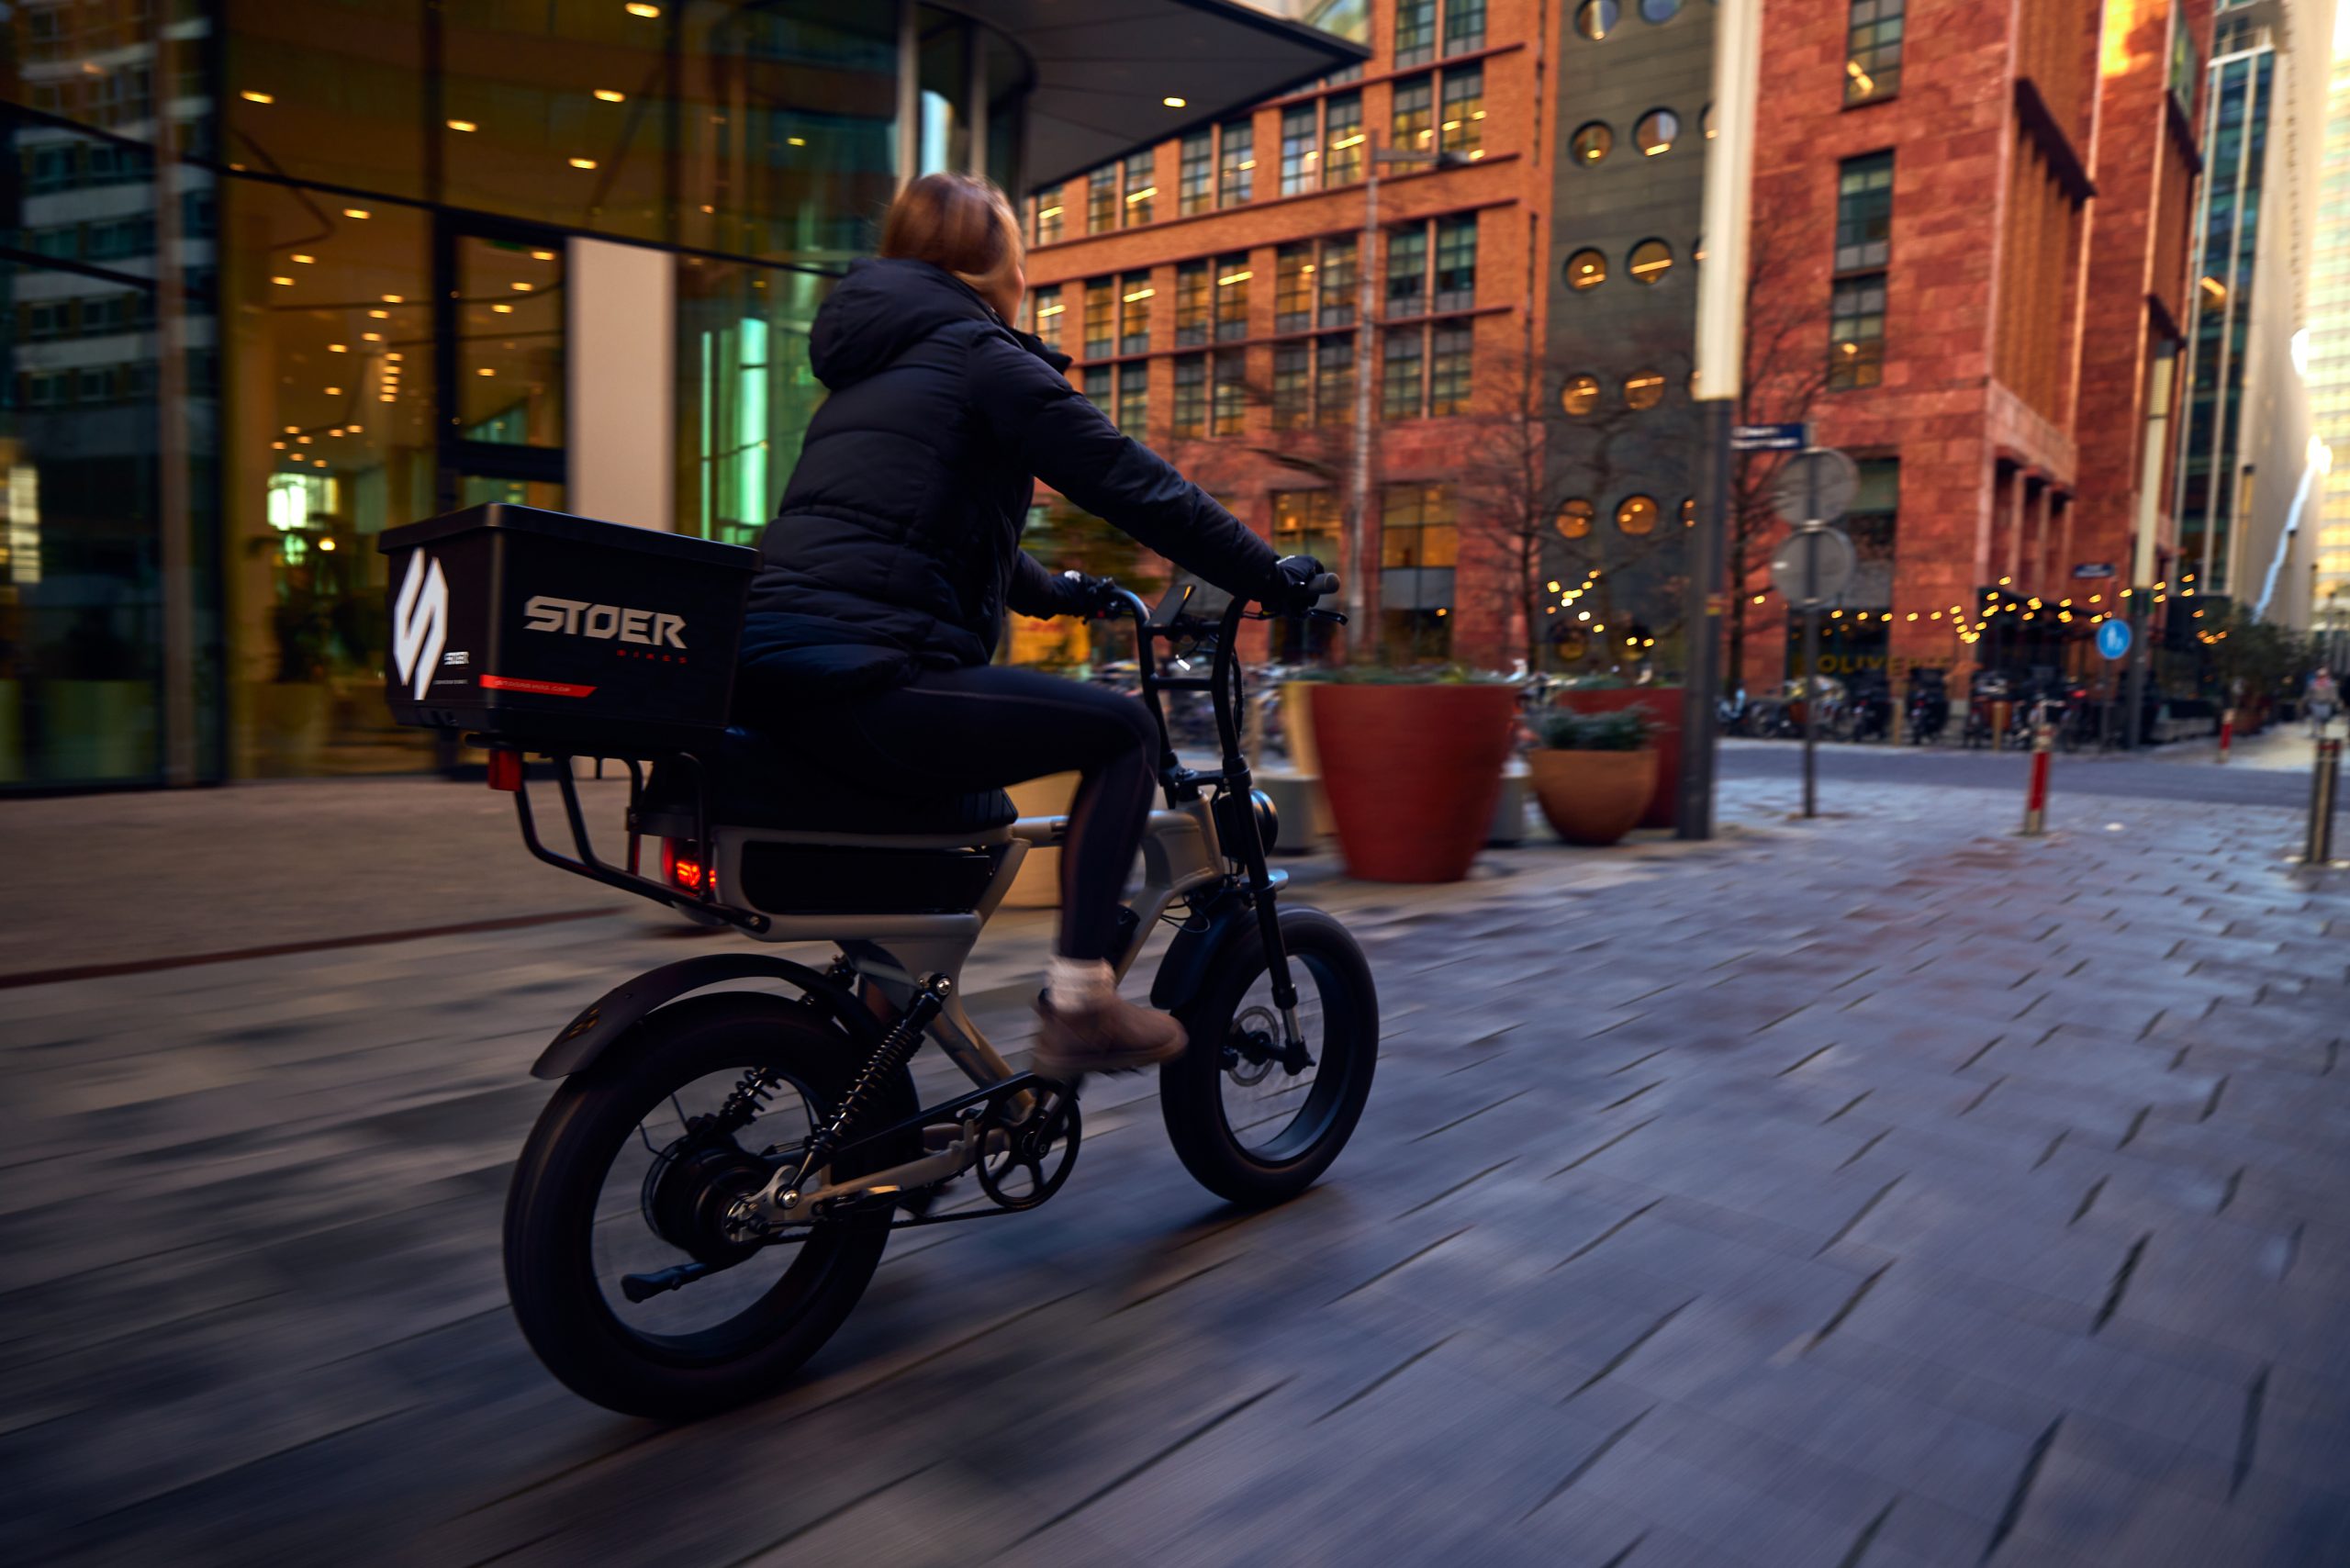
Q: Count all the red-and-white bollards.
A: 2